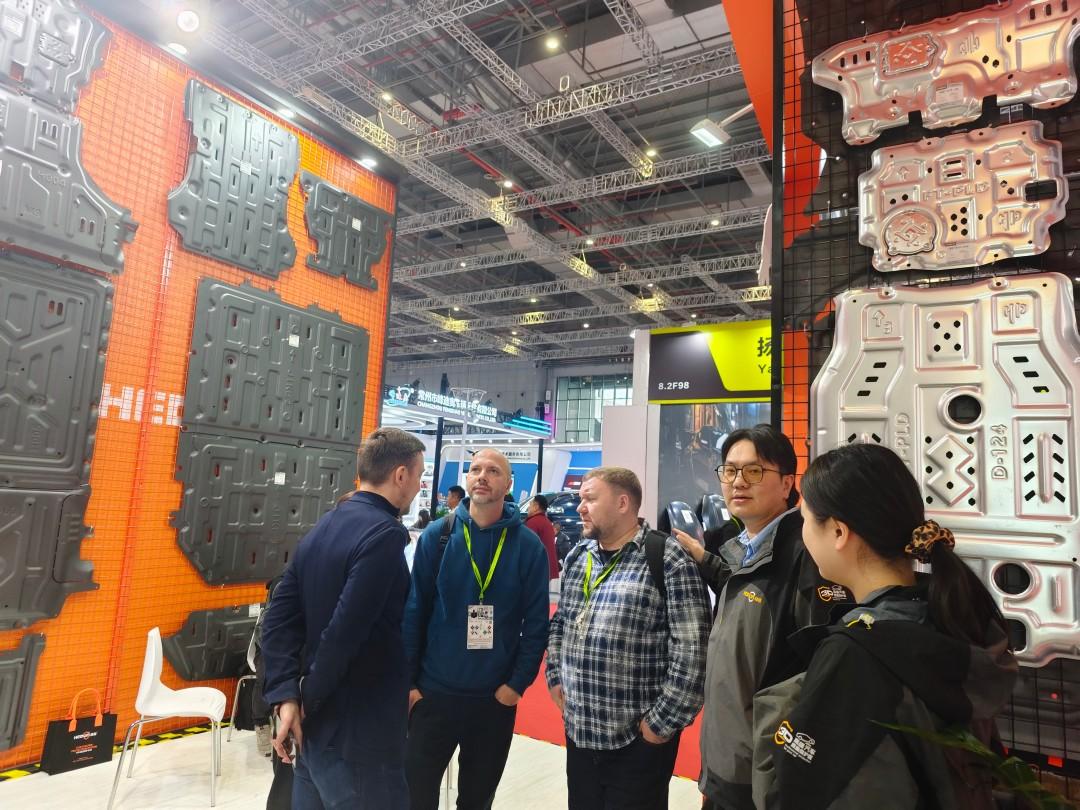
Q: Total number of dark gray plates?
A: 10